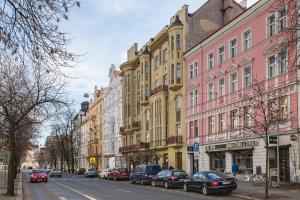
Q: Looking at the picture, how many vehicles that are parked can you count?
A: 7